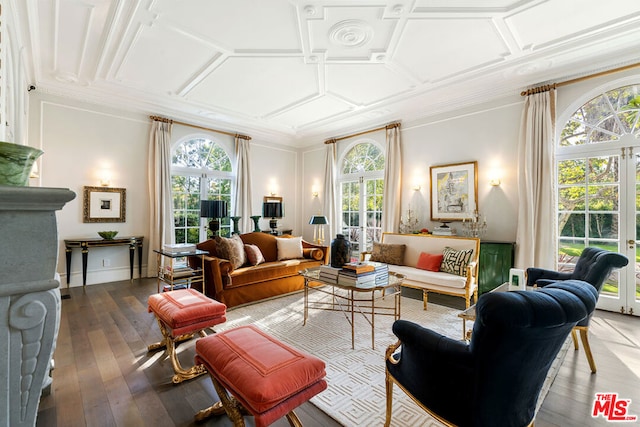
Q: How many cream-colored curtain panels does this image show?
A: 5